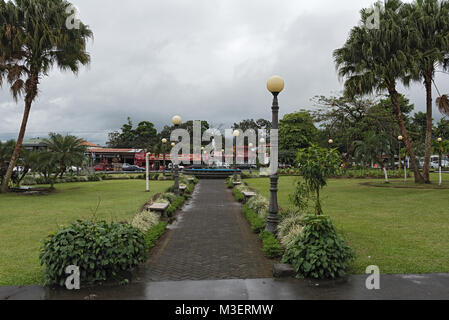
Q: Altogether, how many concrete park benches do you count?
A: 5